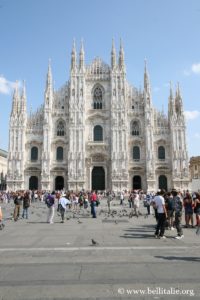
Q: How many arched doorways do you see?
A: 5